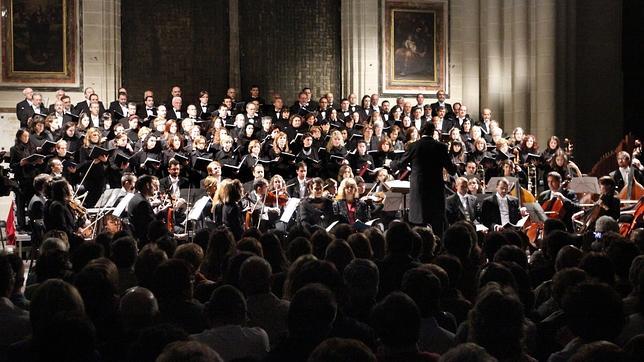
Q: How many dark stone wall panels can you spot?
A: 2